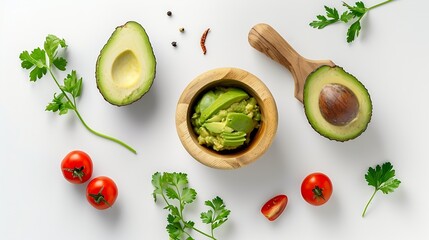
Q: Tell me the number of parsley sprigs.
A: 4